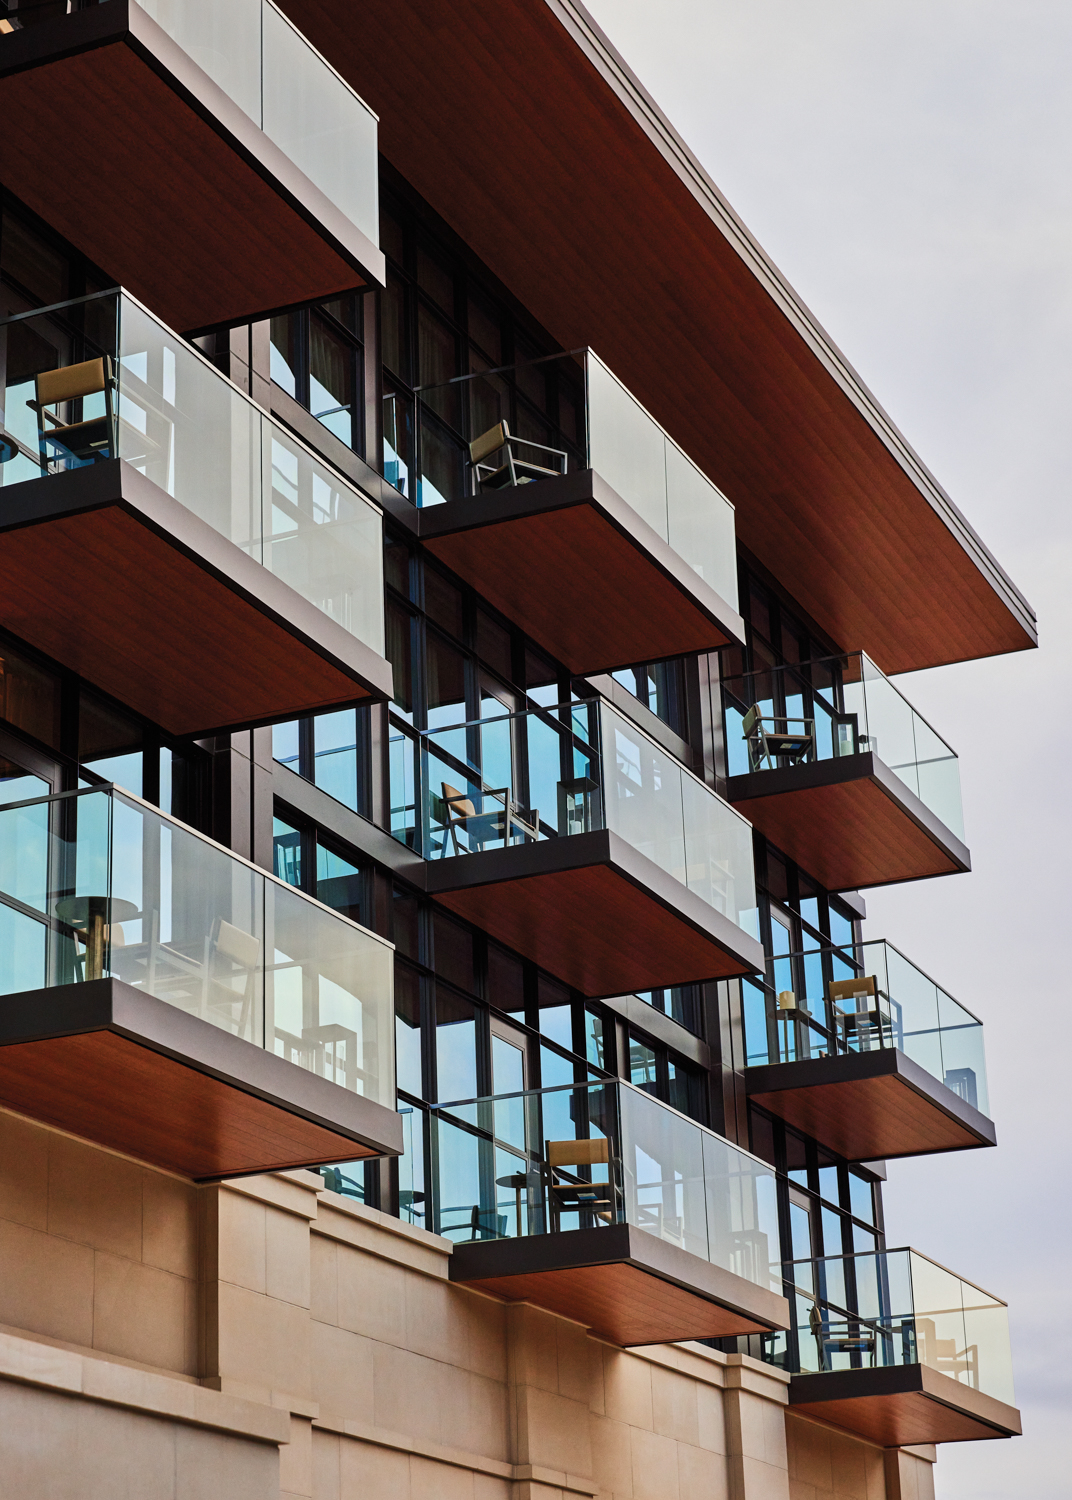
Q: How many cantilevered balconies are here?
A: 9